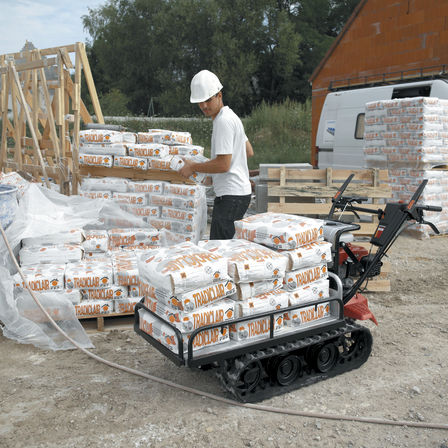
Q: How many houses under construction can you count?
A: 1